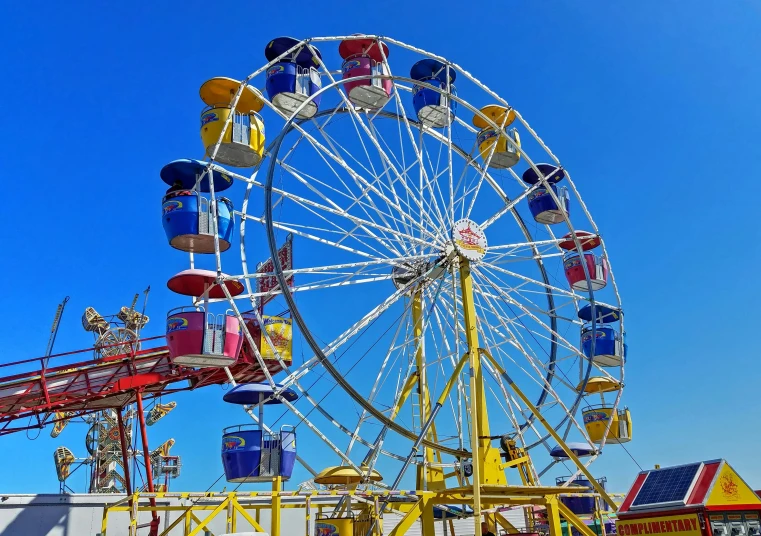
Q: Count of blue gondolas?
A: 7